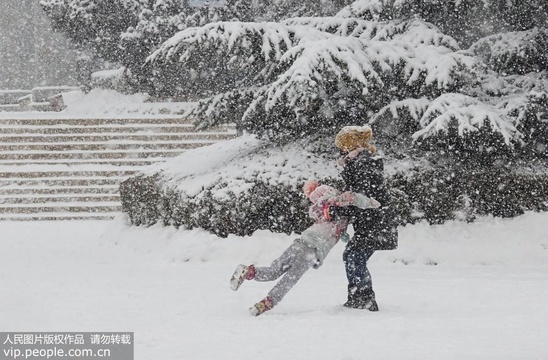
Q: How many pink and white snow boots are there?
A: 2